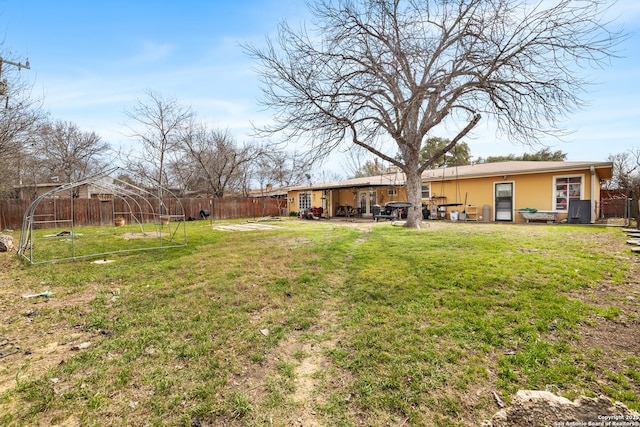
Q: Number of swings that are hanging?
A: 2